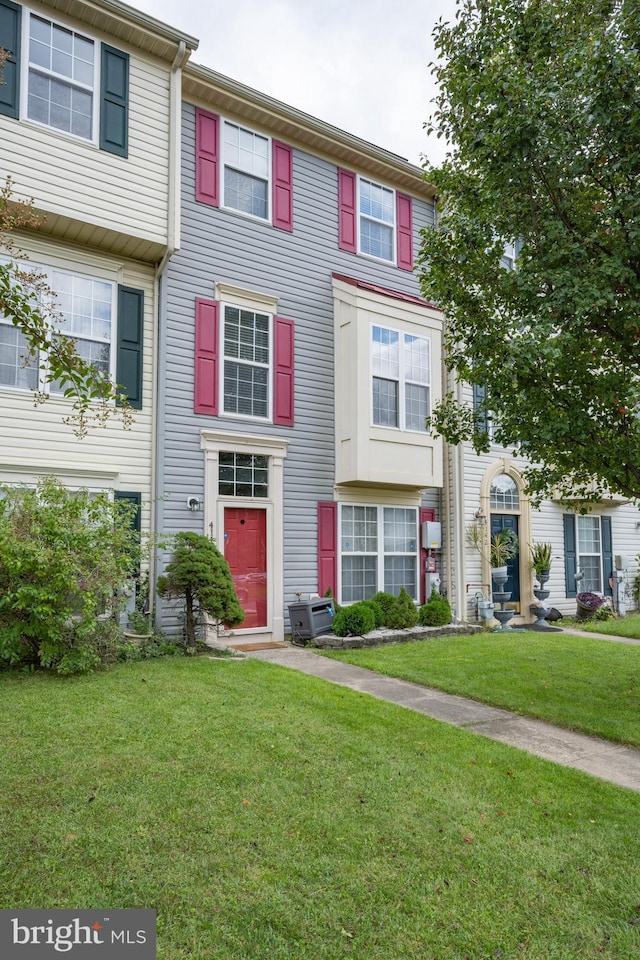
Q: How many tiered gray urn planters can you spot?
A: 2